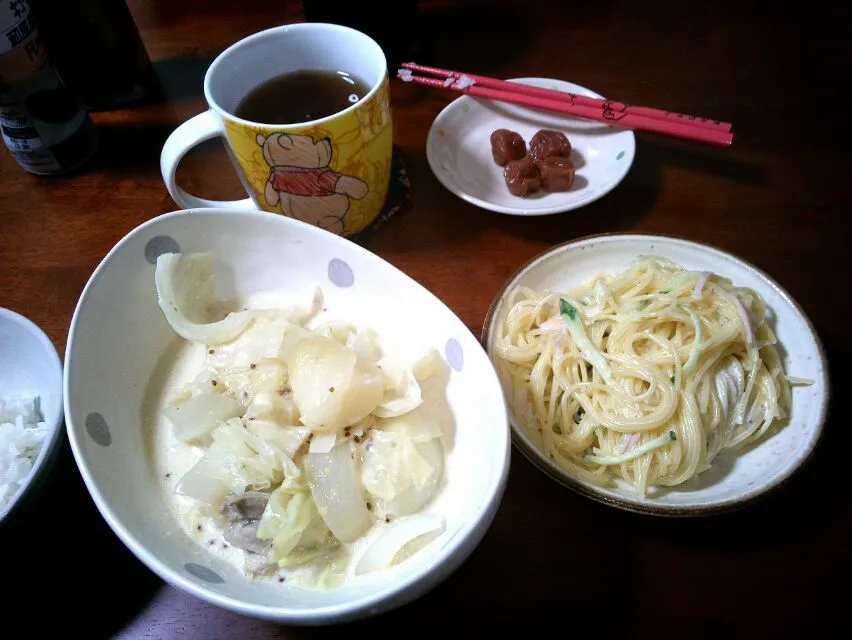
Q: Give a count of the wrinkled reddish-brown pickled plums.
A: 4